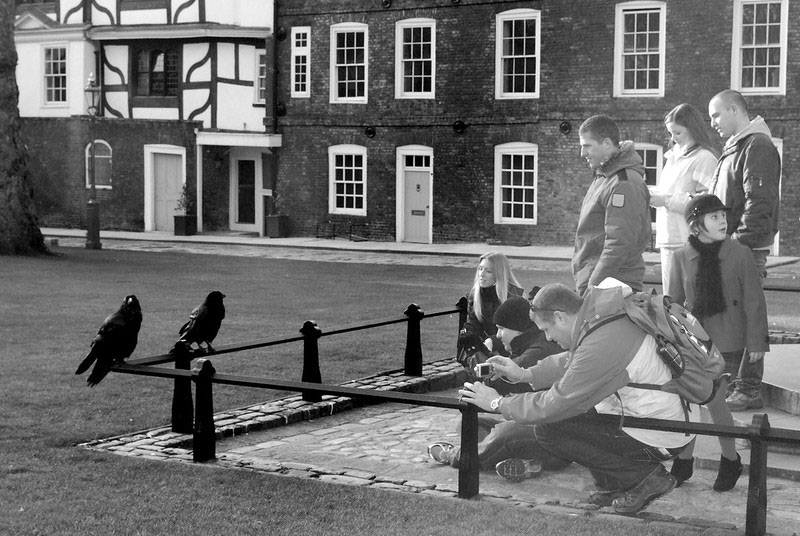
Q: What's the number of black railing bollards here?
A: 7